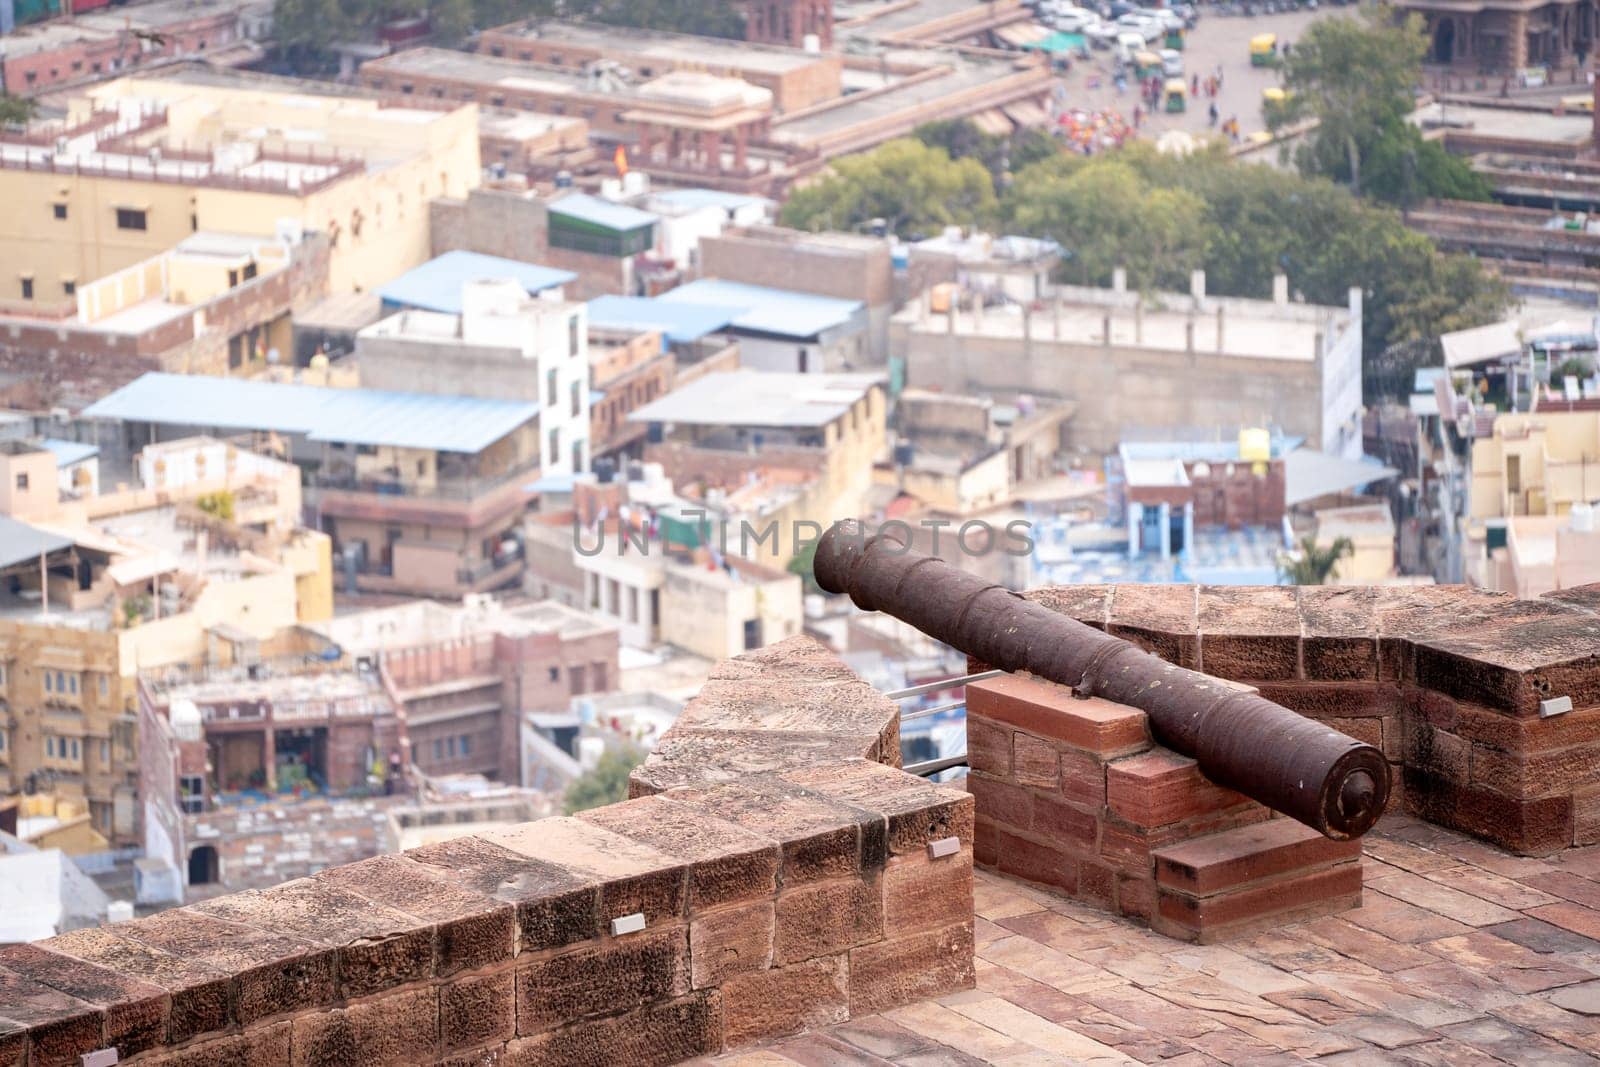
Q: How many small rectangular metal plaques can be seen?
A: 4